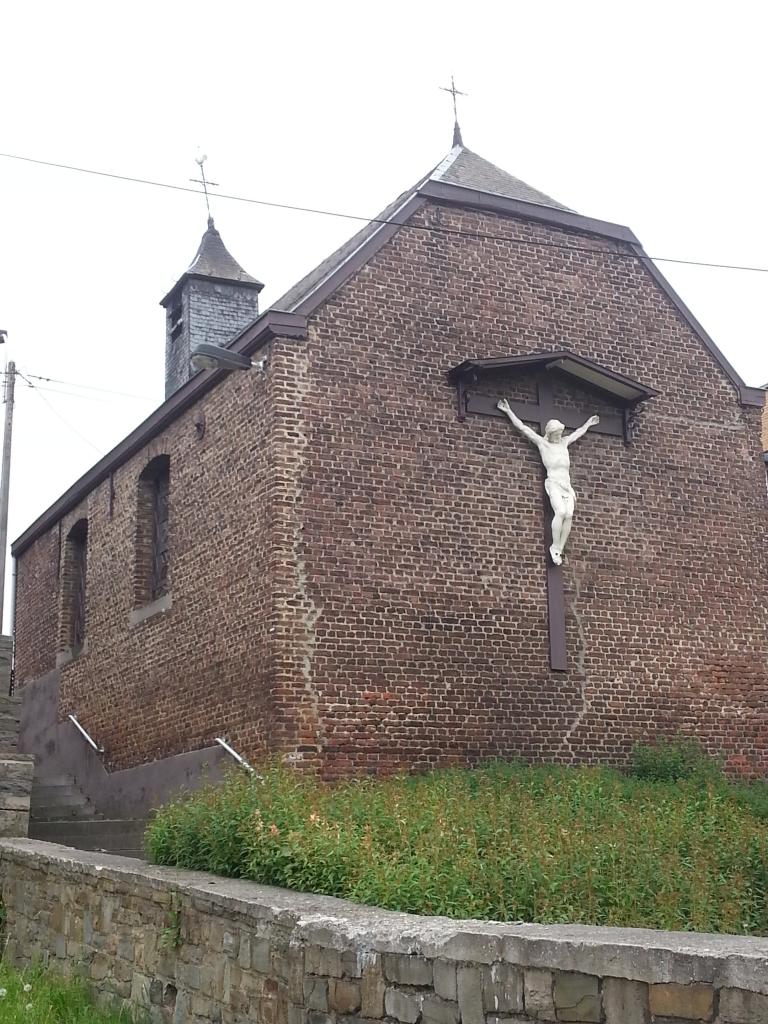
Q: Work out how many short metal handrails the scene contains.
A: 2